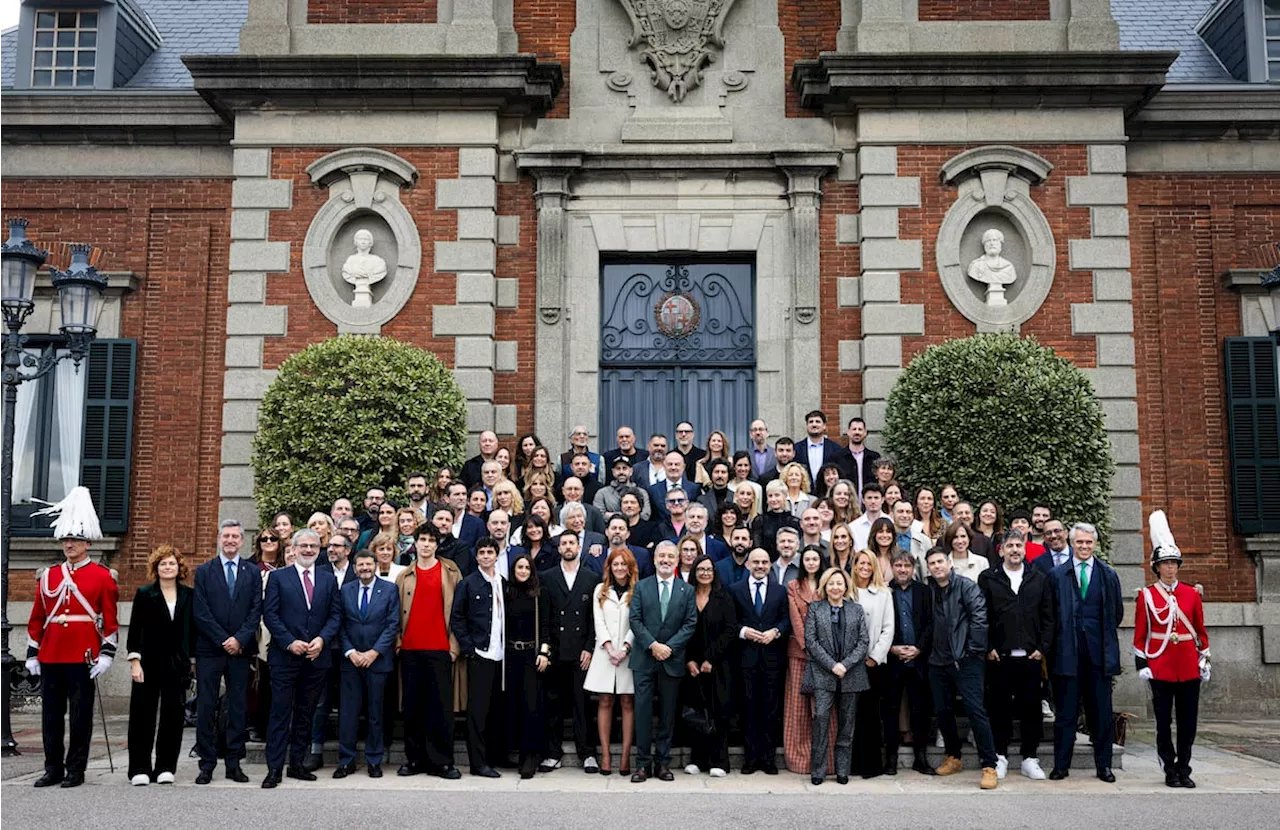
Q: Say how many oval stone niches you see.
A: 2